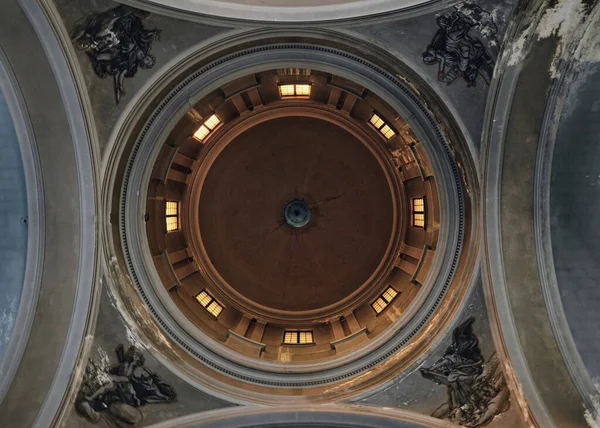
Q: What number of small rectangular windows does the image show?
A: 8